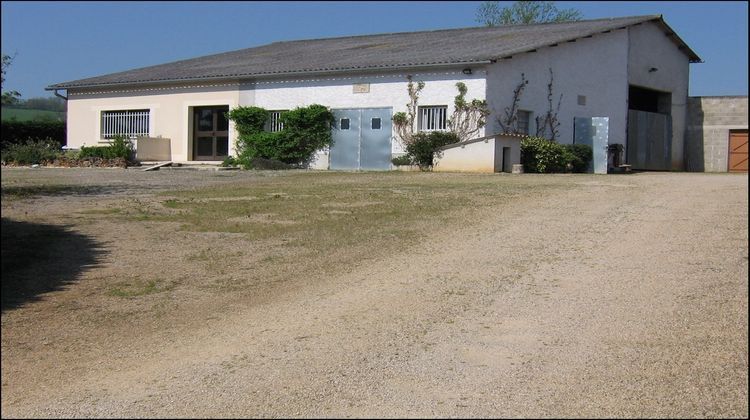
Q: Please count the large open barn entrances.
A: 1